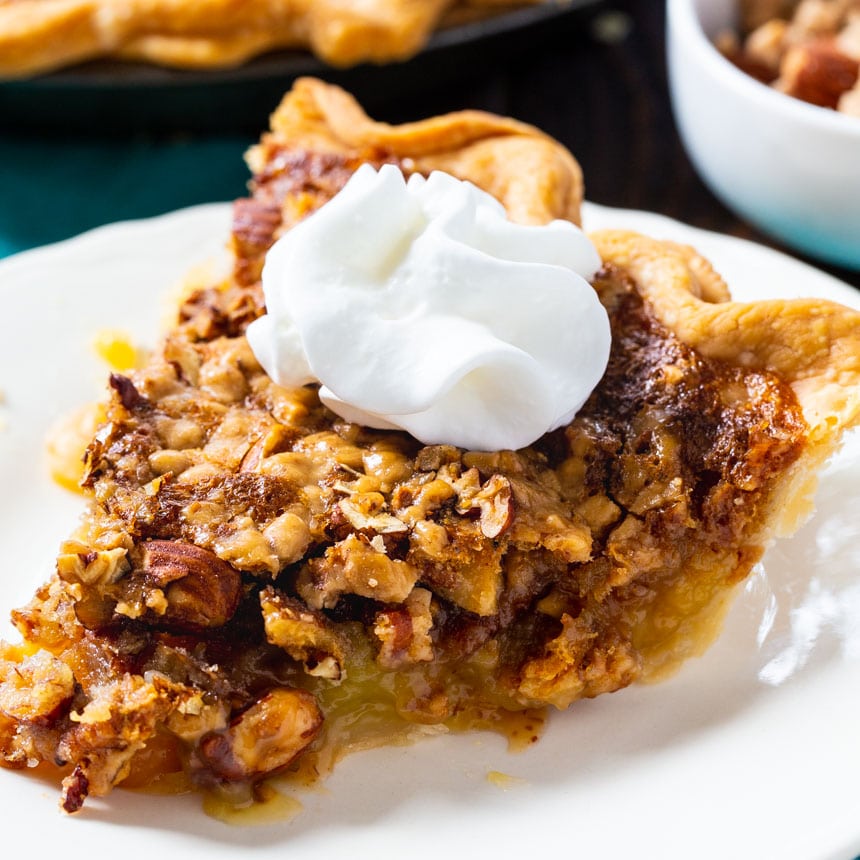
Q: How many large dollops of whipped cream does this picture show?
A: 1